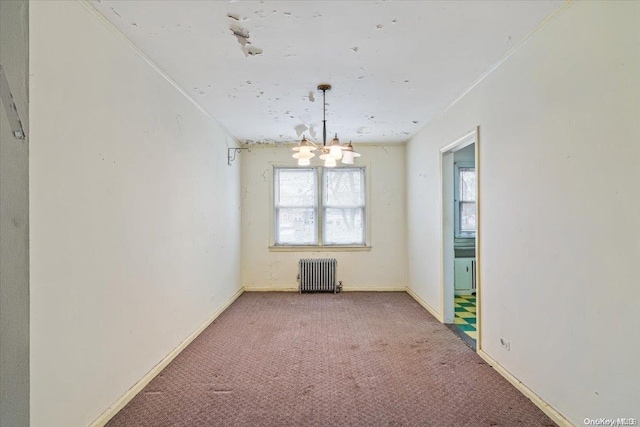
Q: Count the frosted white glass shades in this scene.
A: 5